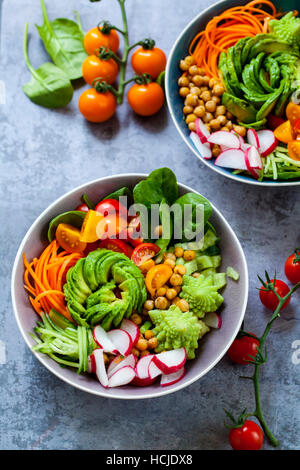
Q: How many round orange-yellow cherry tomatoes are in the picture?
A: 5